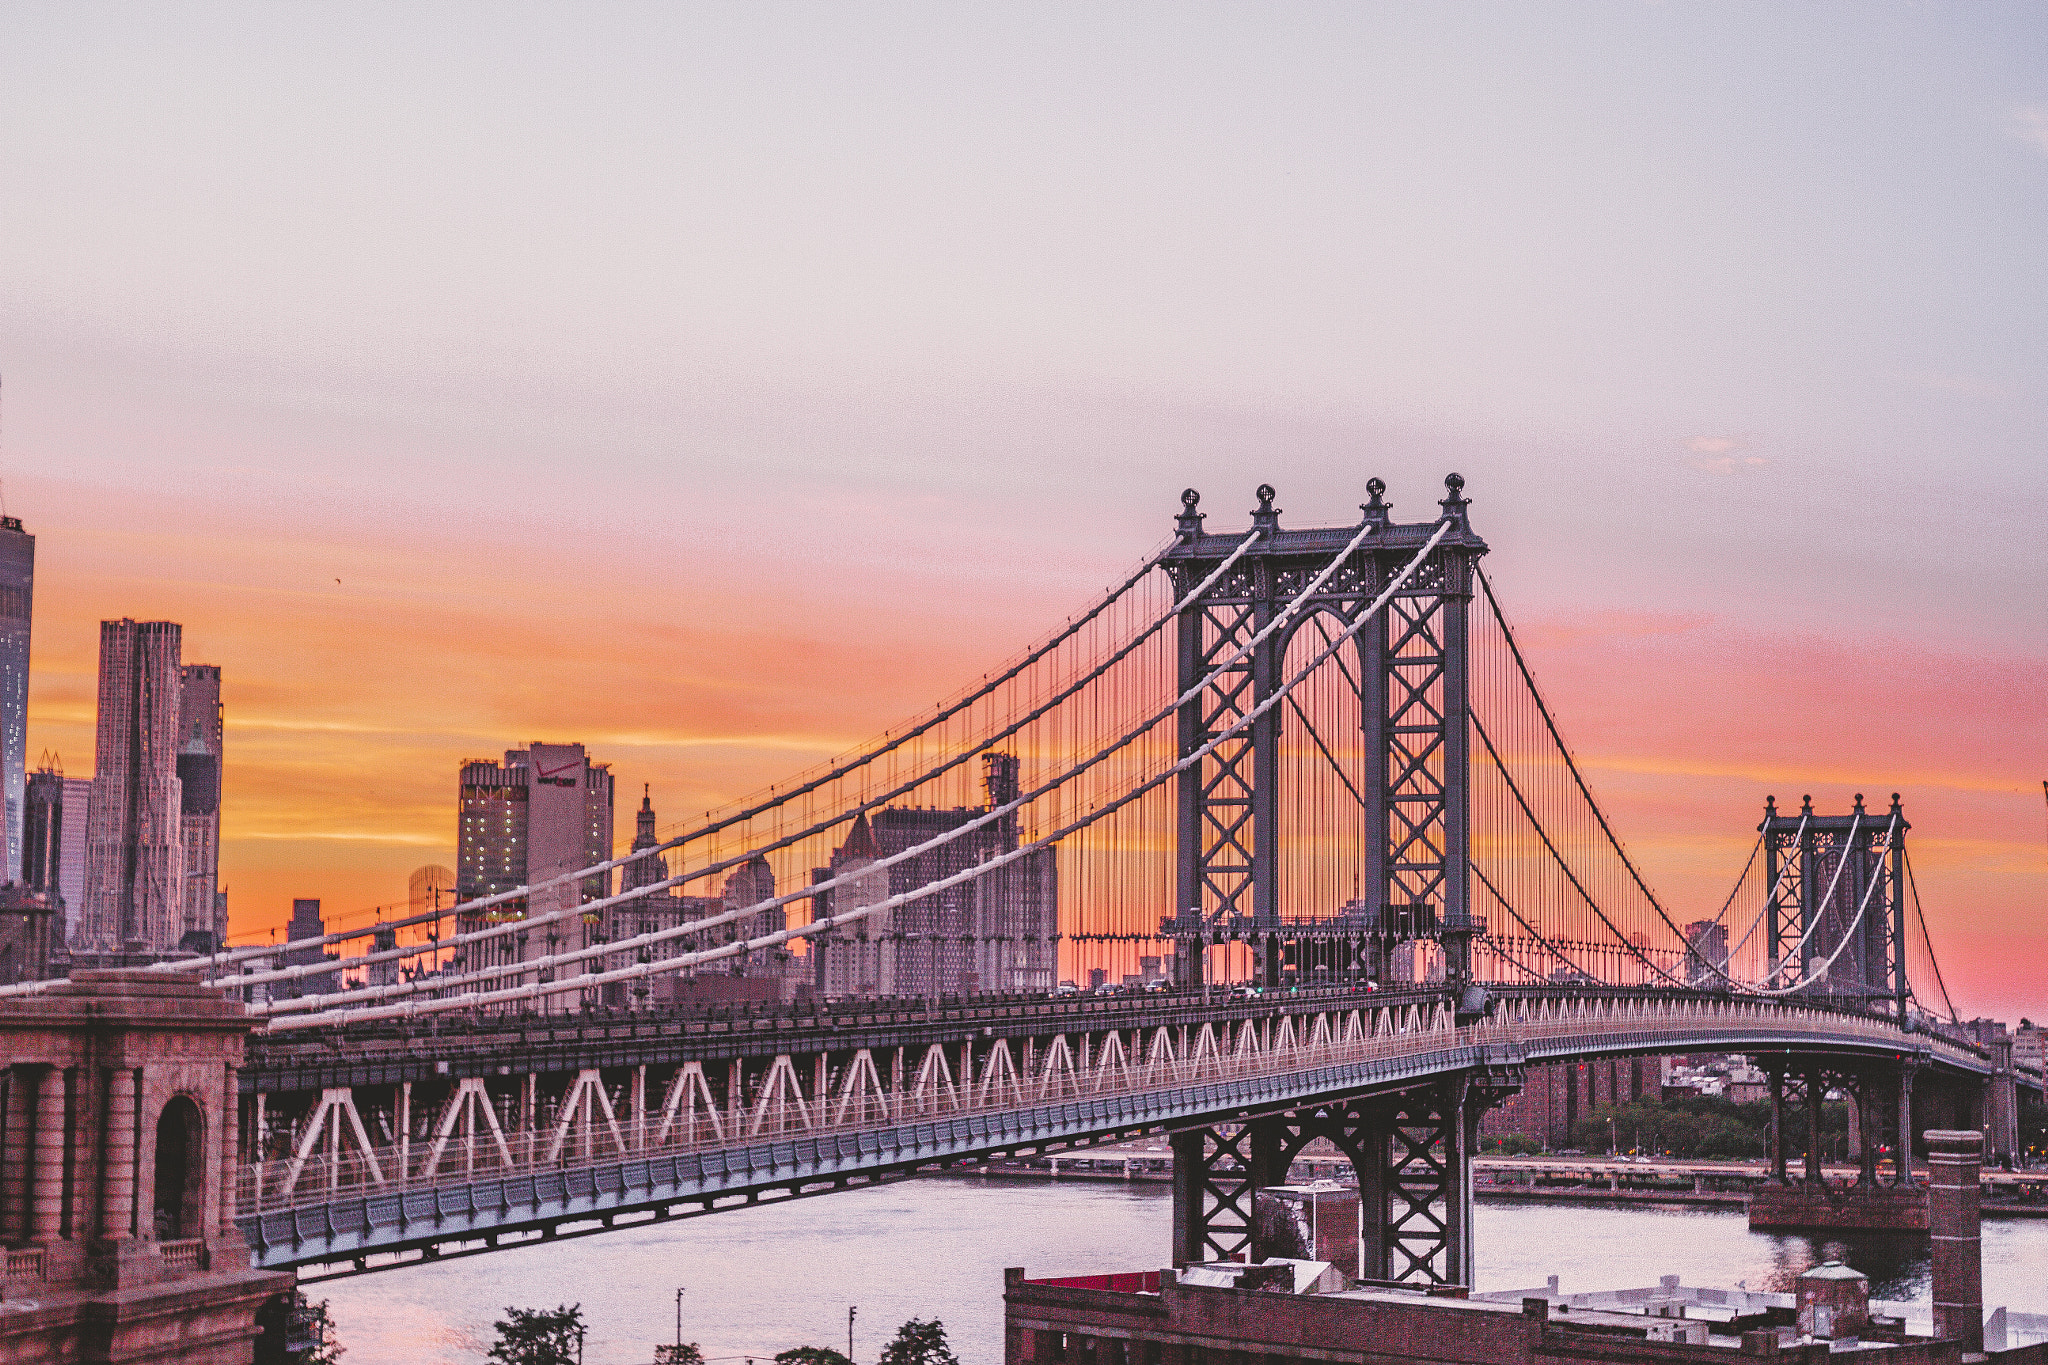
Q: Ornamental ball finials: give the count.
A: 8